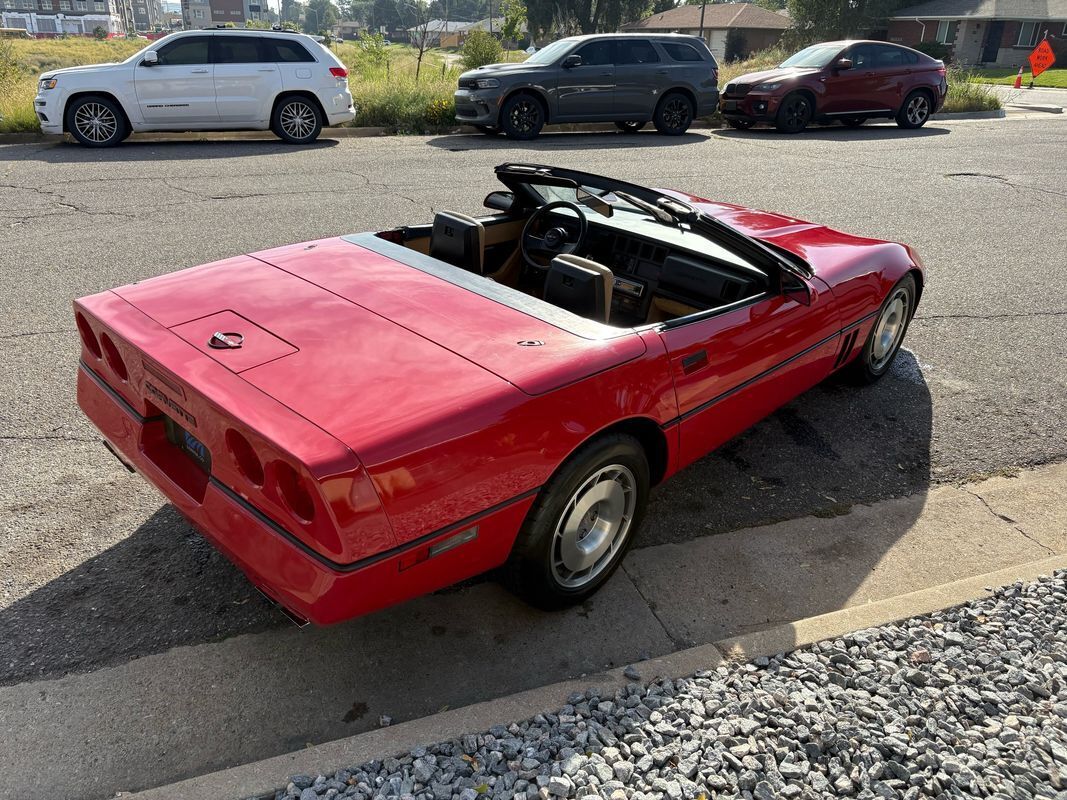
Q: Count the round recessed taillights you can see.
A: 4